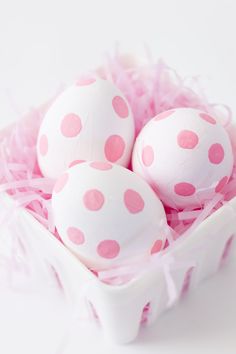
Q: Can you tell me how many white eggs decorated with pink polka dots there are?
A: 3